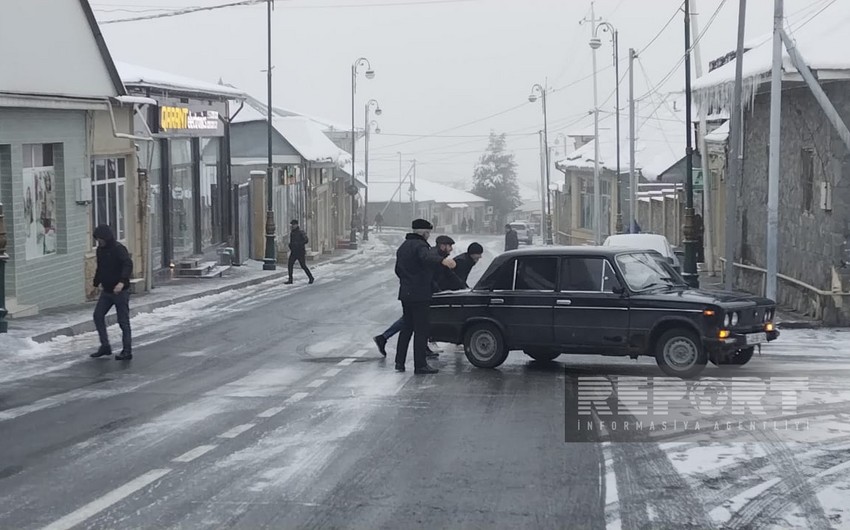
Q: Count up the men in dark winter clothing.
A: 6